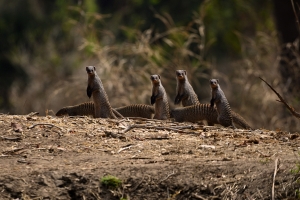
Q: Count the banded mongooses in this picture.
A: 7